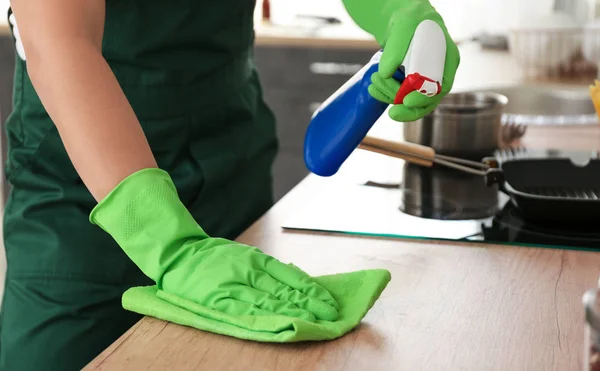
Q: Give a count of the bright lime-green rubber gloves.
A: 2